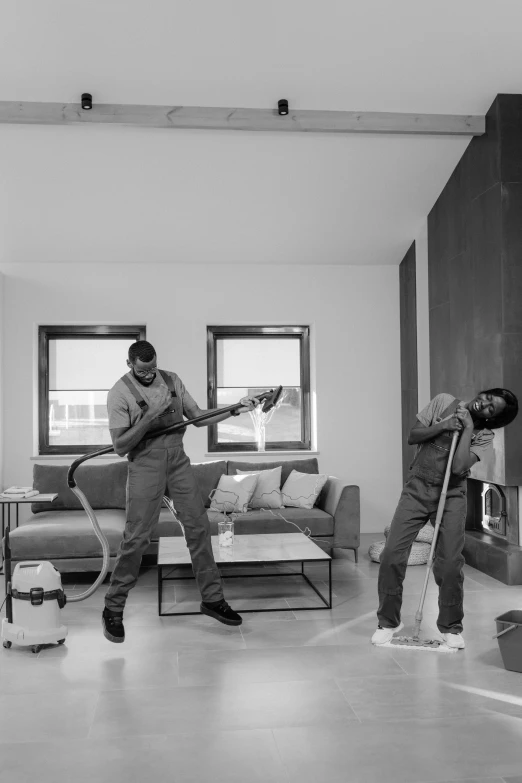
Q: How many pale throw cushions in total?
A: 3